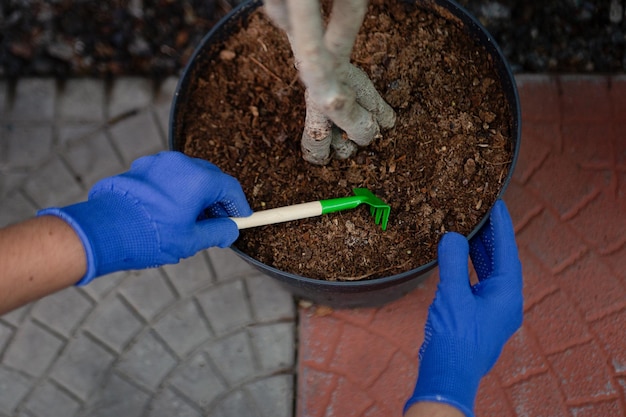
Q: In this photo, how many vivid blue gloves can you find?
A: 2